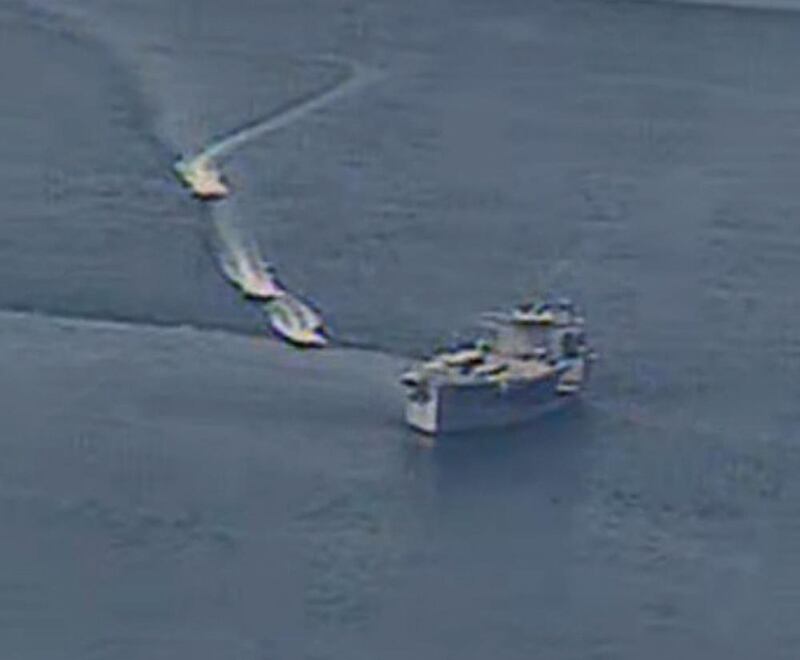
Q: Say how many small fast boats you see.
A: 3